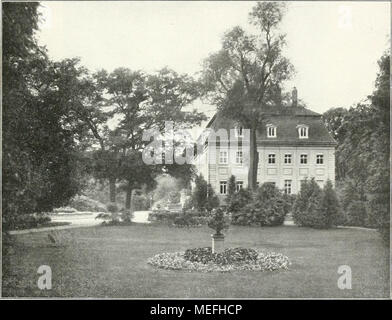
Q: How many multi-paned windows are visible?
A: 12